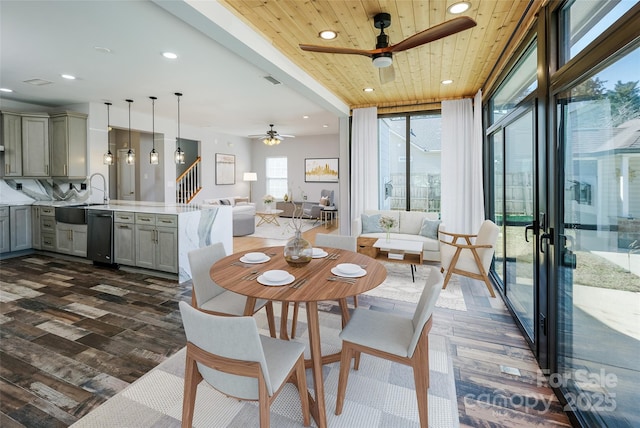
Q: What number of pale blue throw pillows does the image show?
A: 2